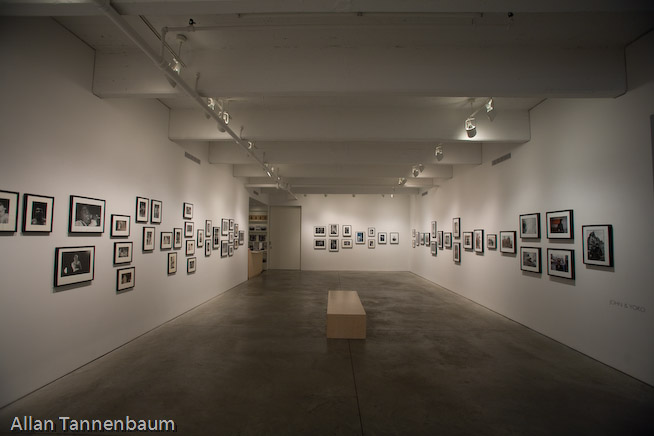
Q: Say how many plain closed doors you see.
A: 1